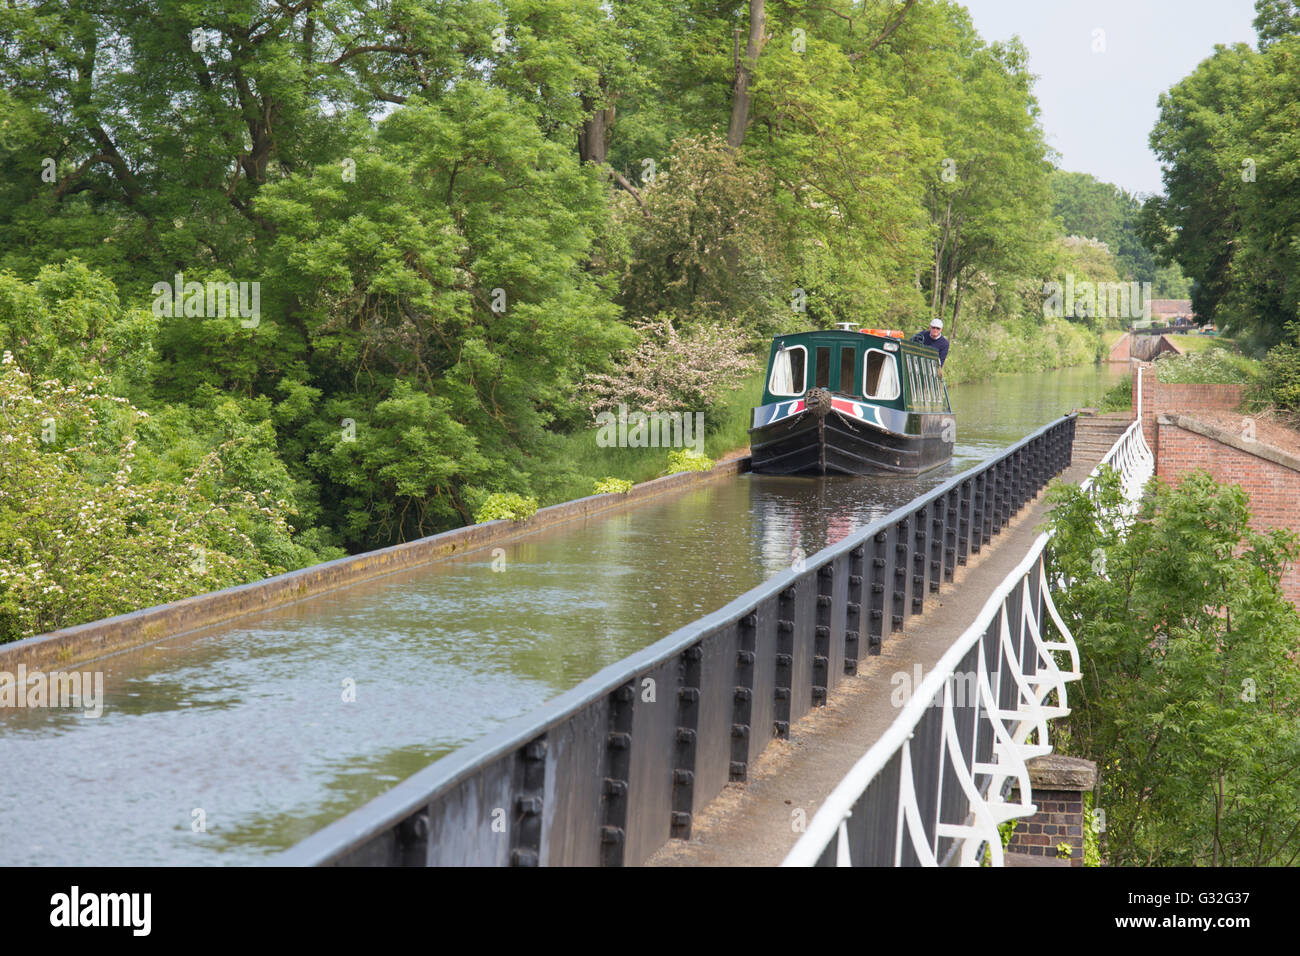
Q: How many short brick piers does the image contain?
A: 1